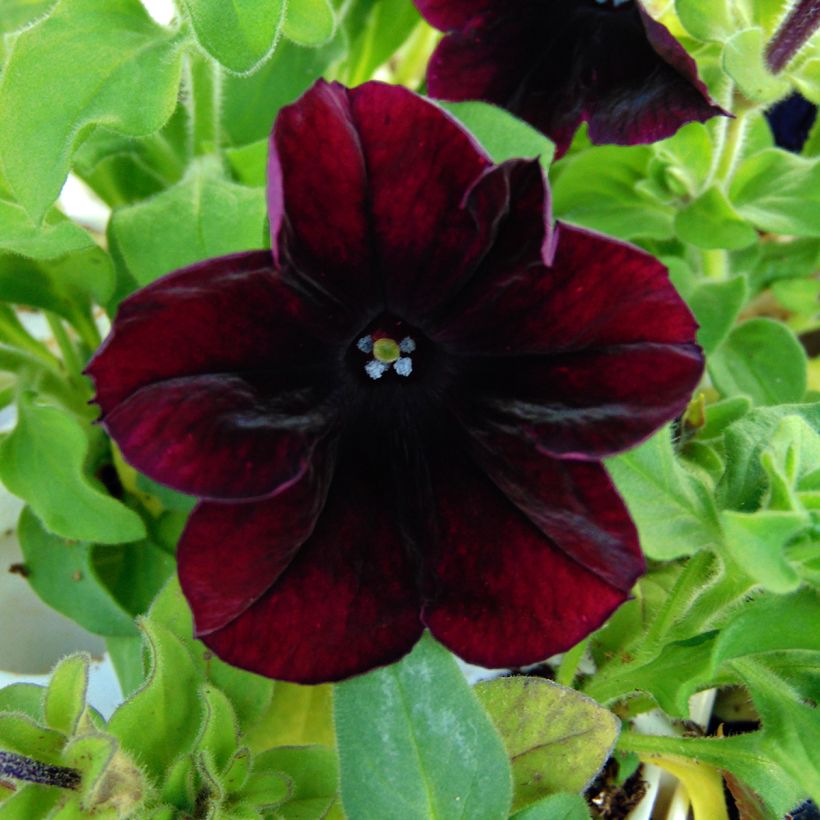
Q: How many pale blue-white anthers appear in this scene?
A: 4